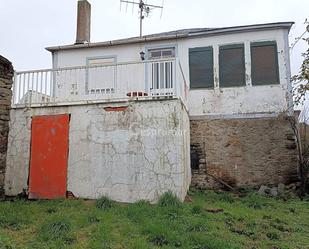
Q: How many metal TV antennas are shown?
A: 1